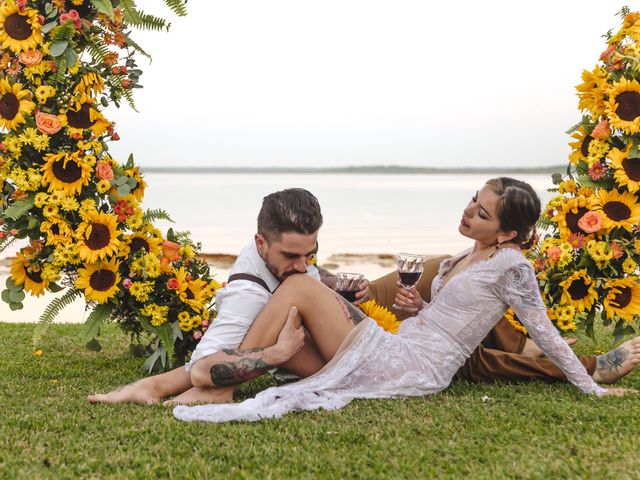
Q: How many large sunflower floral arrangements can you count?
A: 2